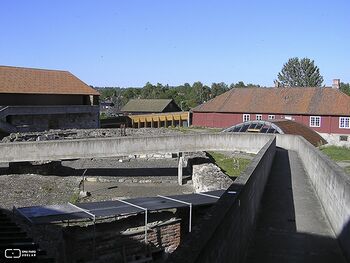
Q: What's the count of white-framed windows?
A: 5